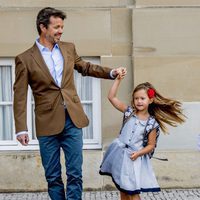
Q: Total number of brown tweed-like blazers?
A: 1